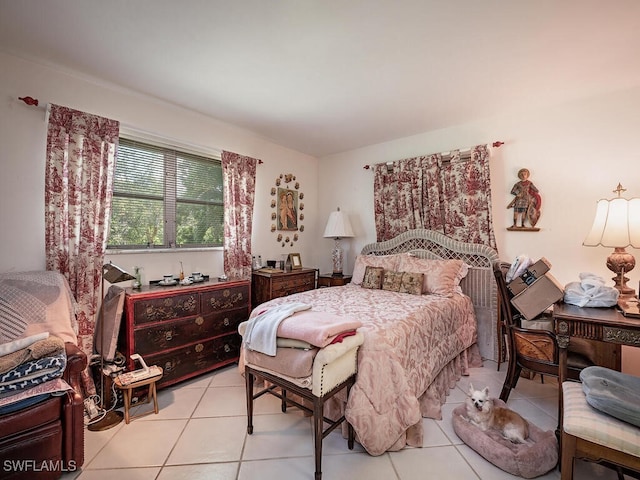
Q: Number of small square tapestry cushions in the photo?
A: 3